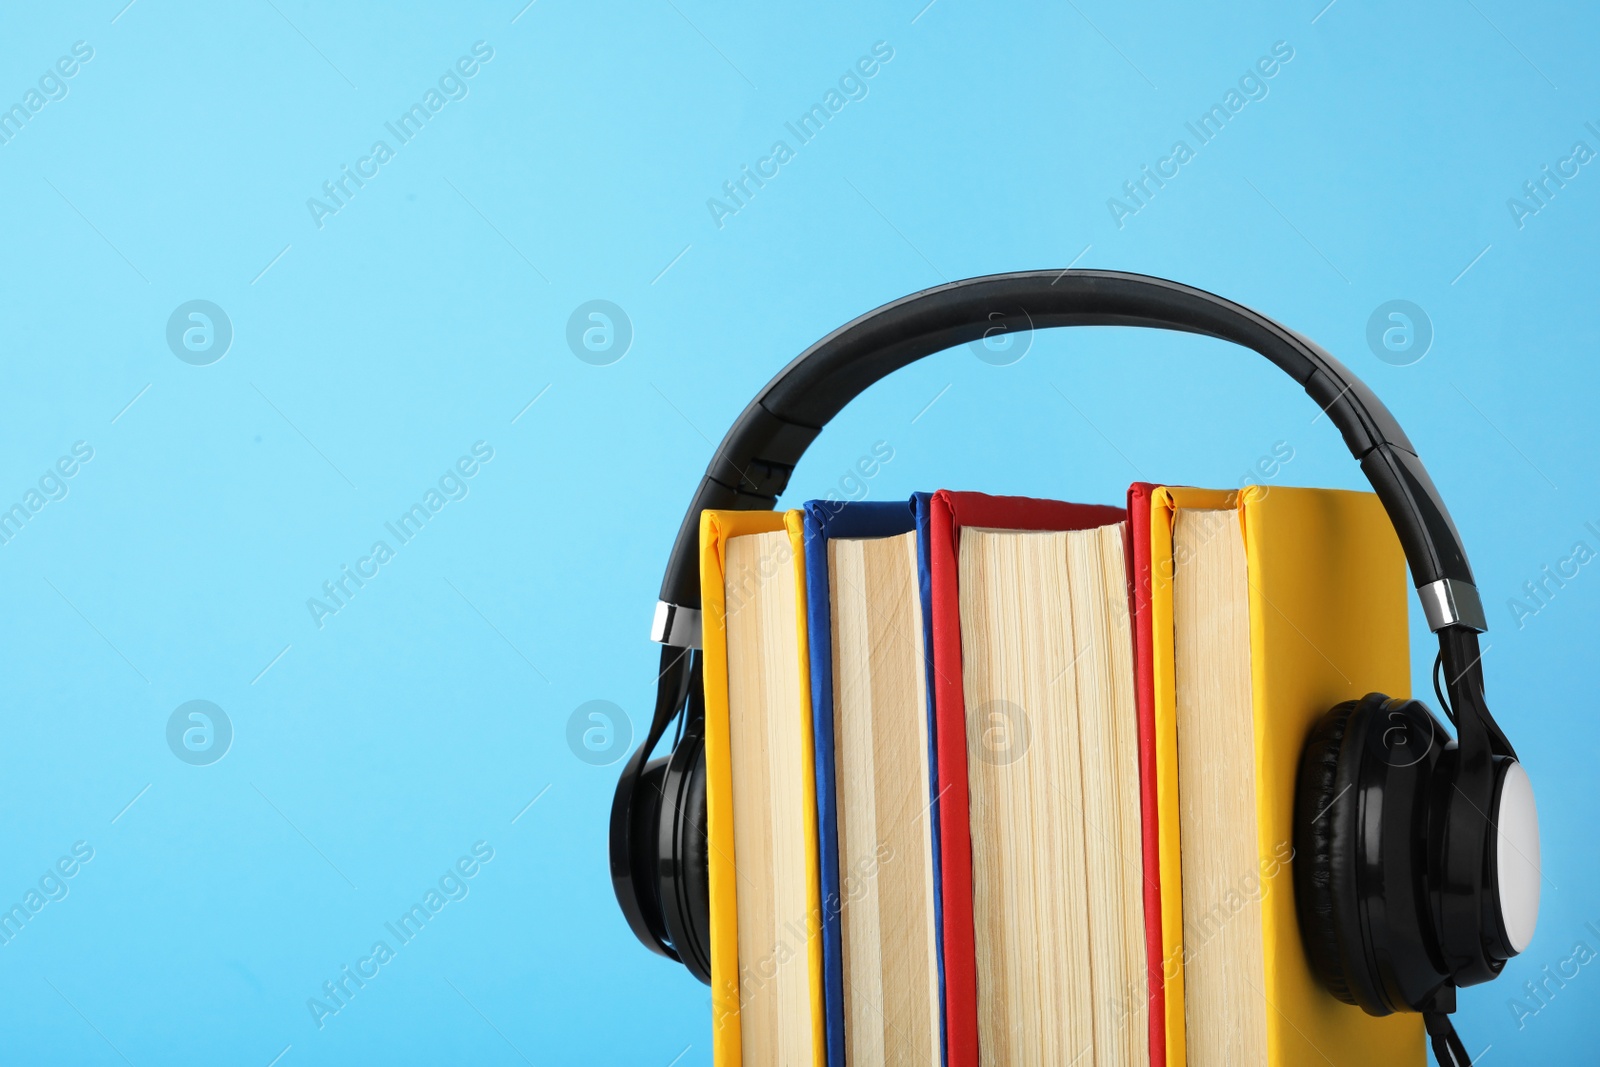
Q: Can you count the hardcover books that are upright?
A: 4